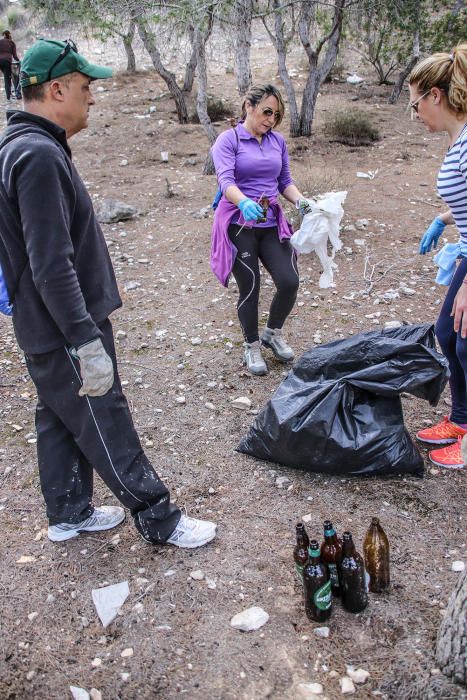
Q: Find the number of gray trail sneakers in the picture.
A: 2